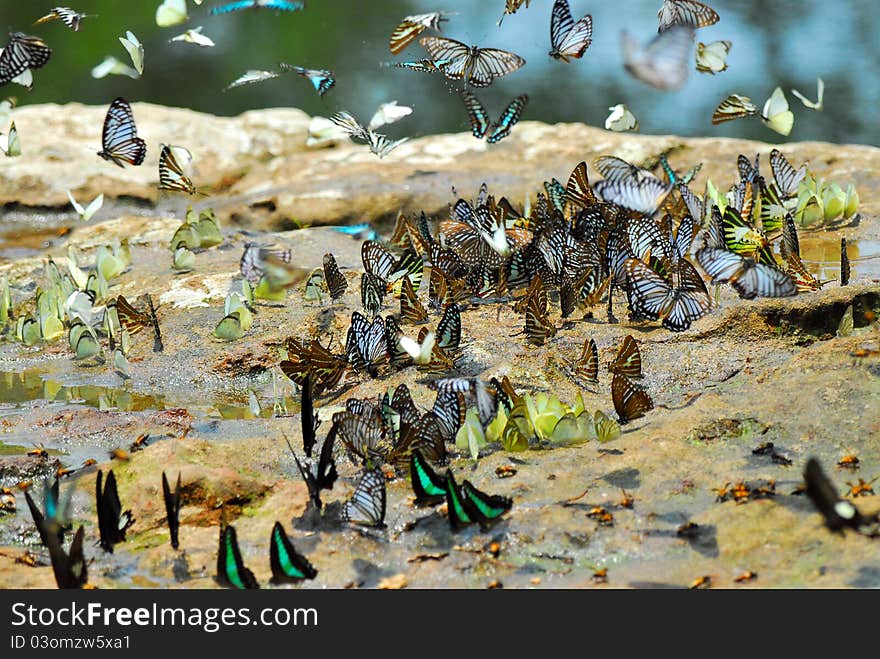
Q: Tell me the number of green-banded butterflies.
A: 5